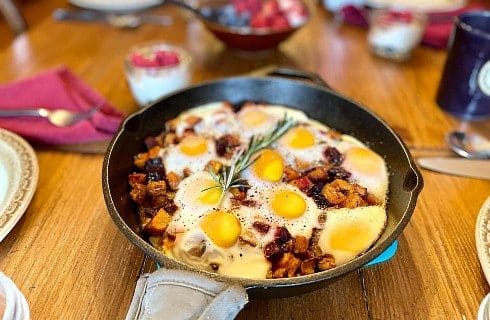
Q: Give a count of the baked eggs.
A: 9